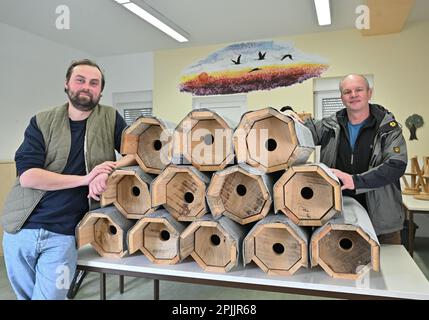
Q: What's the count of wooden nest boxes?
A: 12